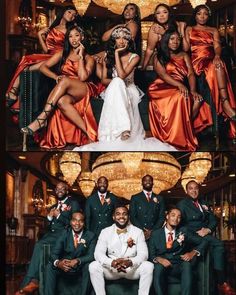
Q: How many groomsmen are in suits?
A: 6